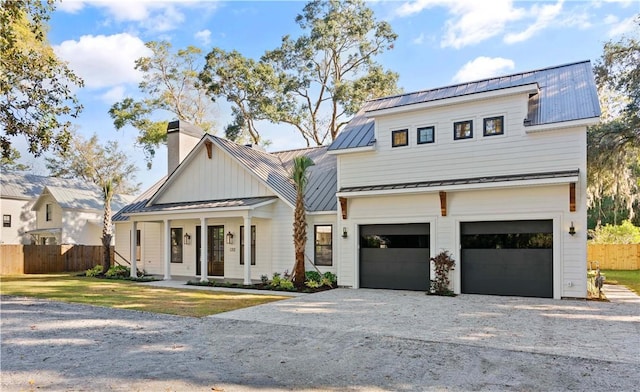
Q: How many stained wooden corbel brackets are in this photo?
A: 4